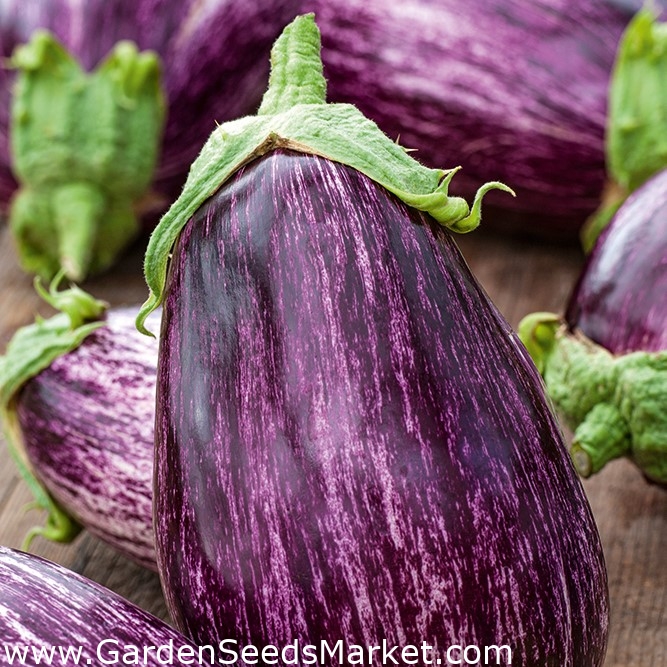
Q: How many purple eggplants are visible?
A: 6